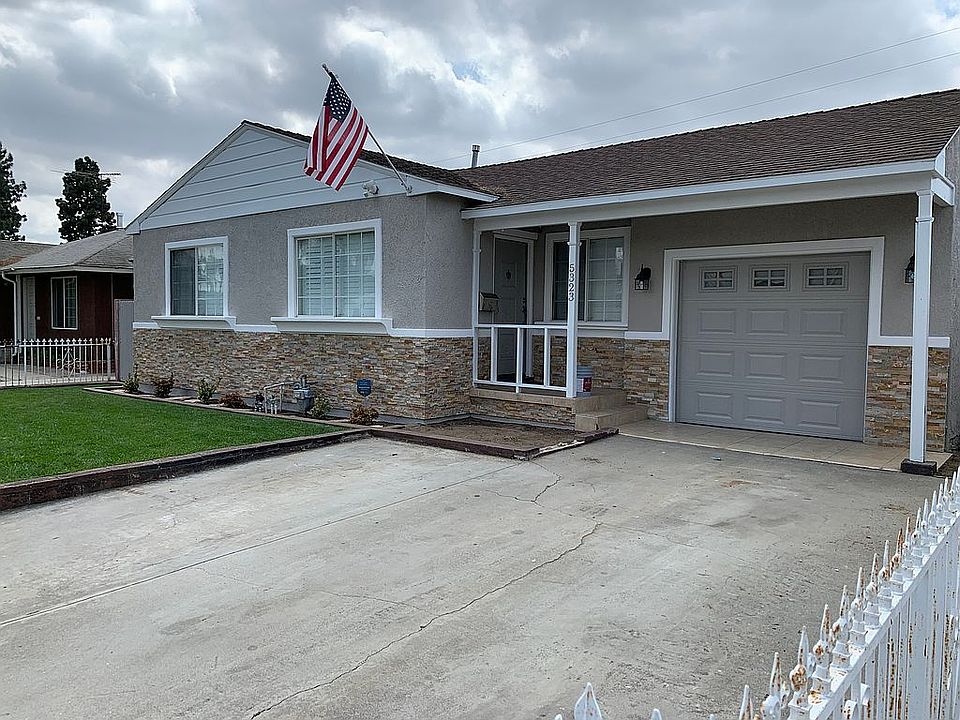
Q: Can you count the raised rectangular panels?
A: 9